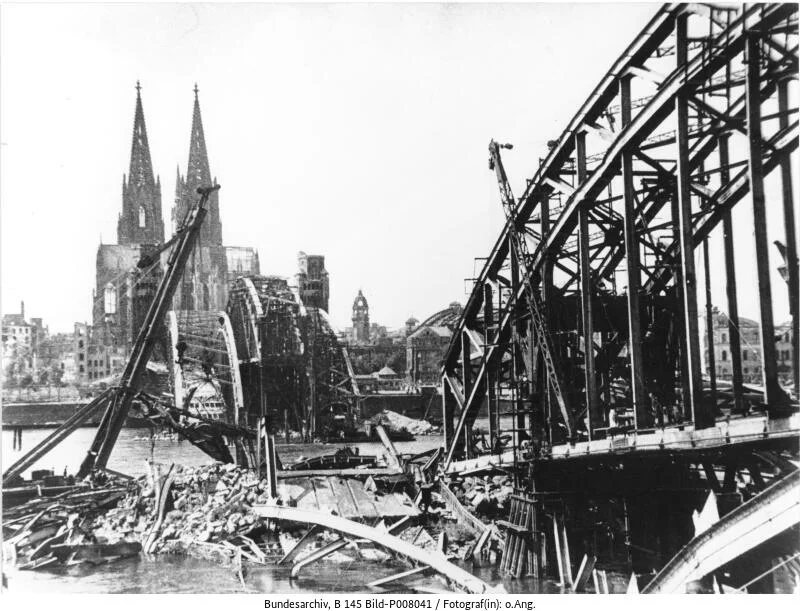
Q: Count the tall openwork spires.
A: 2